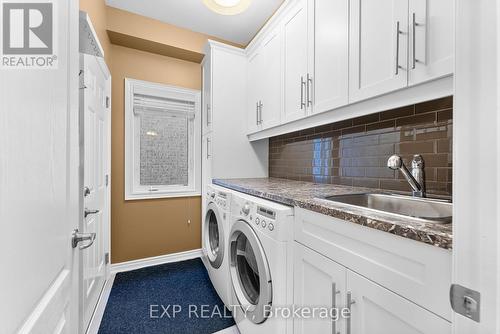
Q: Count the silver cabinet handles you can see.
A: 10